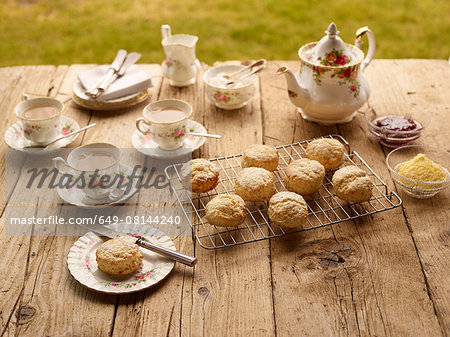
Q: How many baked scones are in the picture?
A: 9